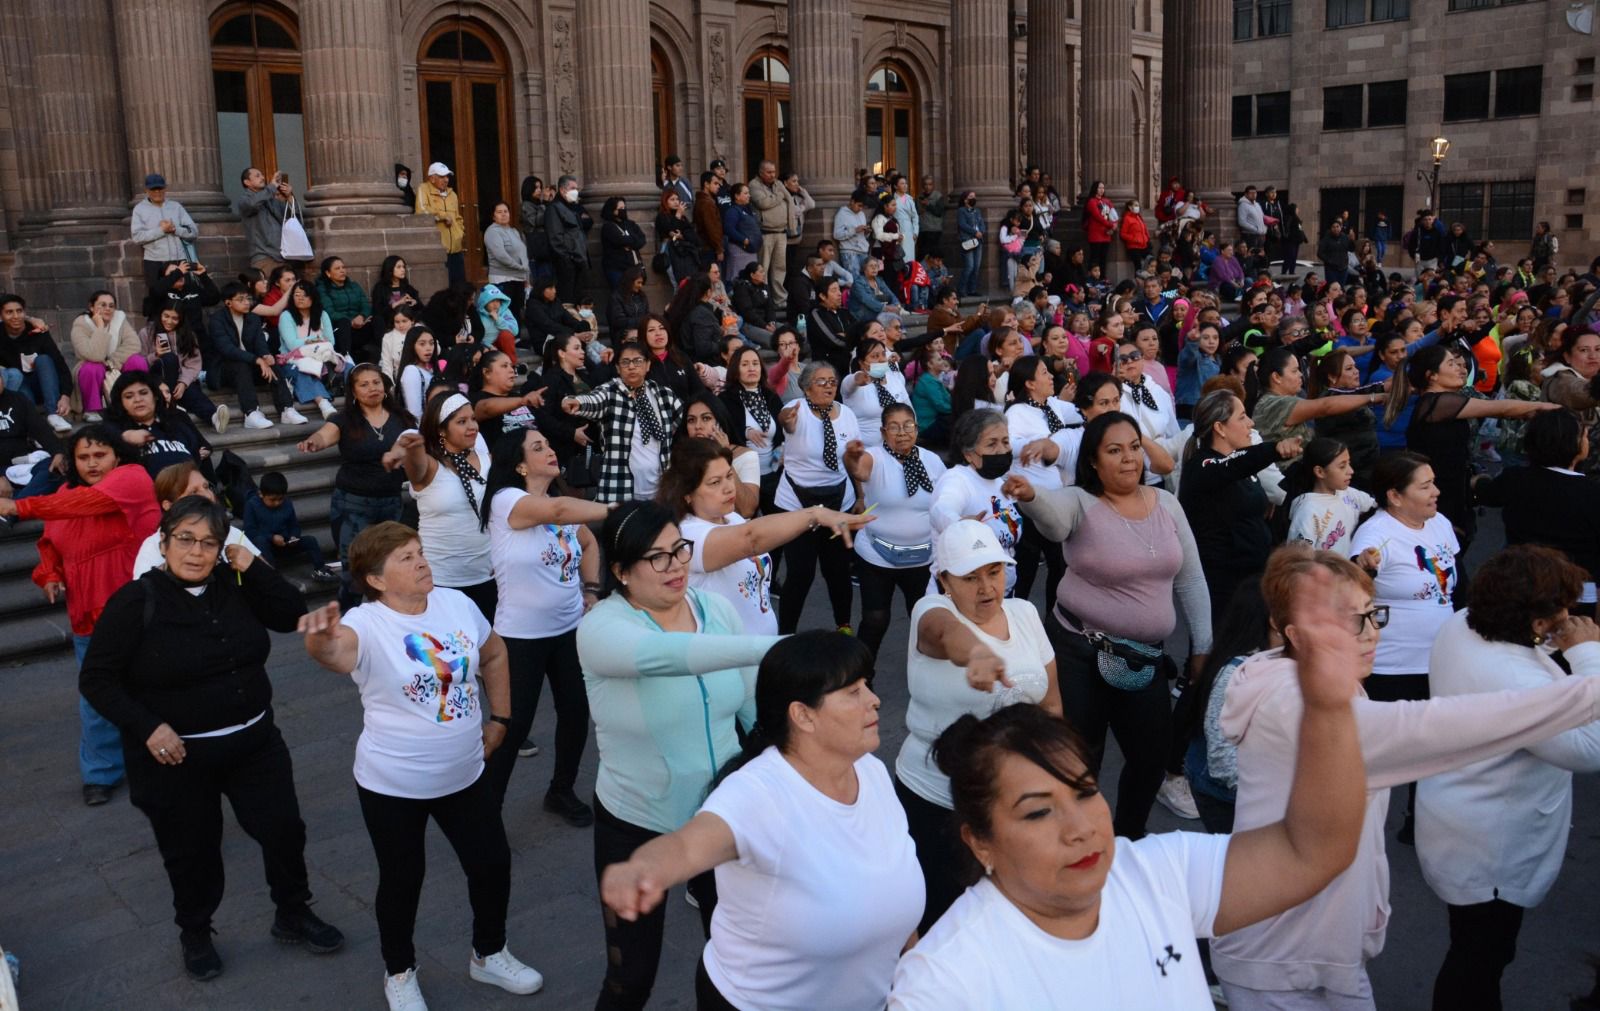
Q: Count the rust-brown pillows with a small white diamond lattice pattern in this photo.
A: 0